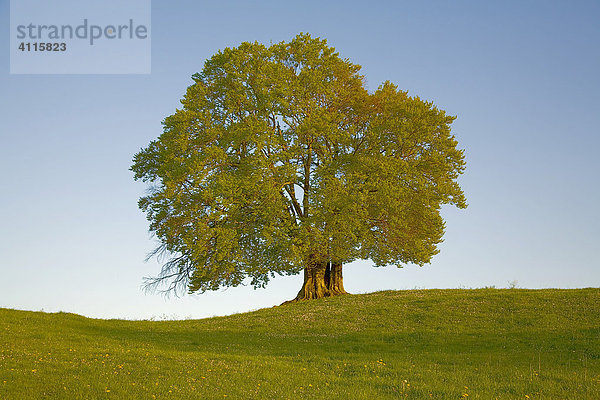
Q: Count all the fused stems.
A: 2